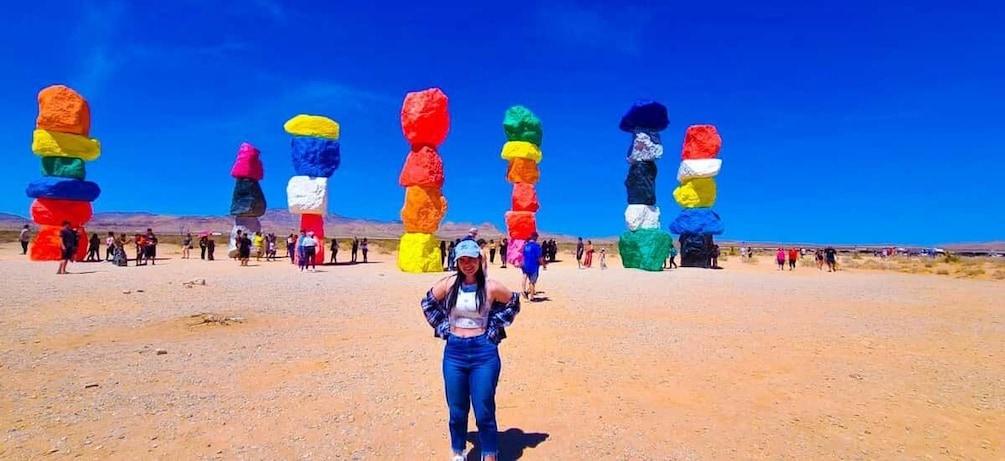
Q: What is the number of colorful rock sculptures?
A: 7